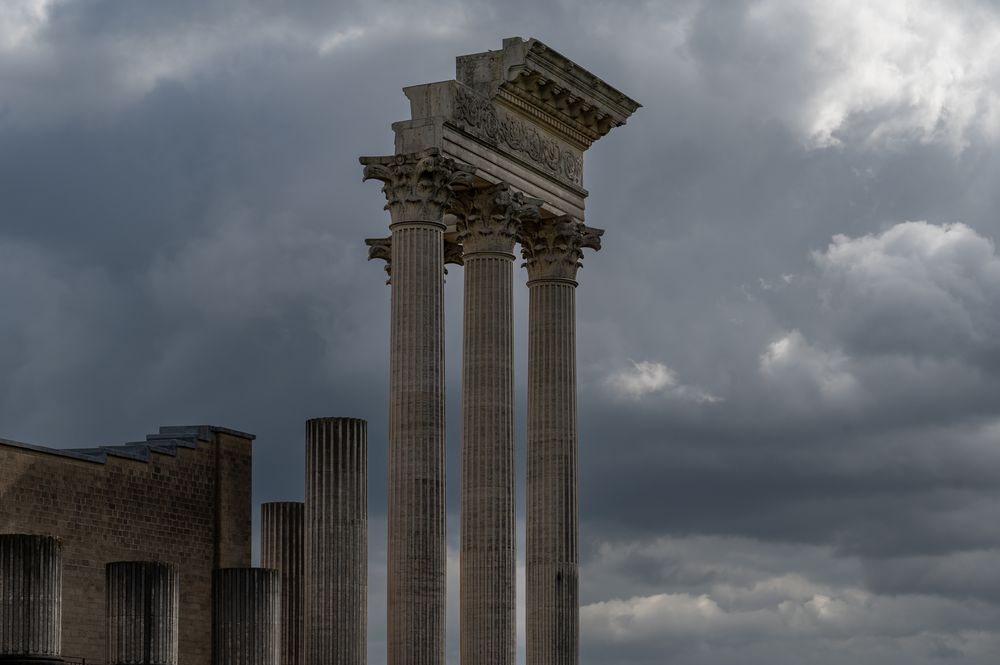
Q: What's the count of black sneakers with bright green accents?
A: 0